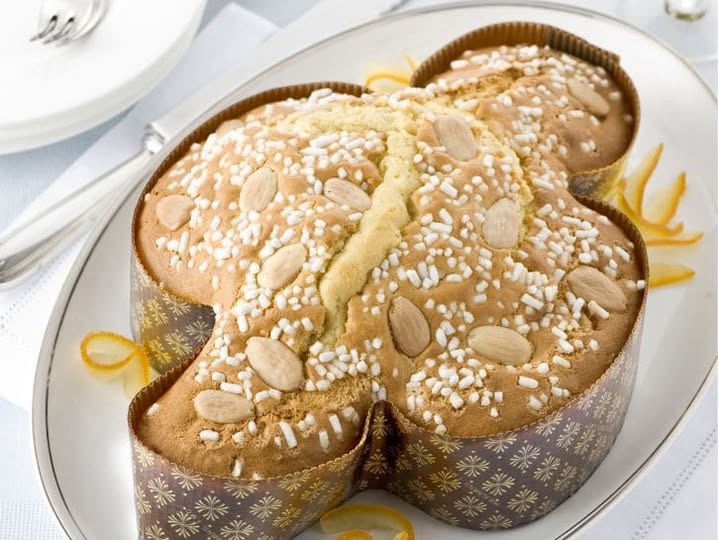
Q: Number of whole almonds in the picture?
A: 12